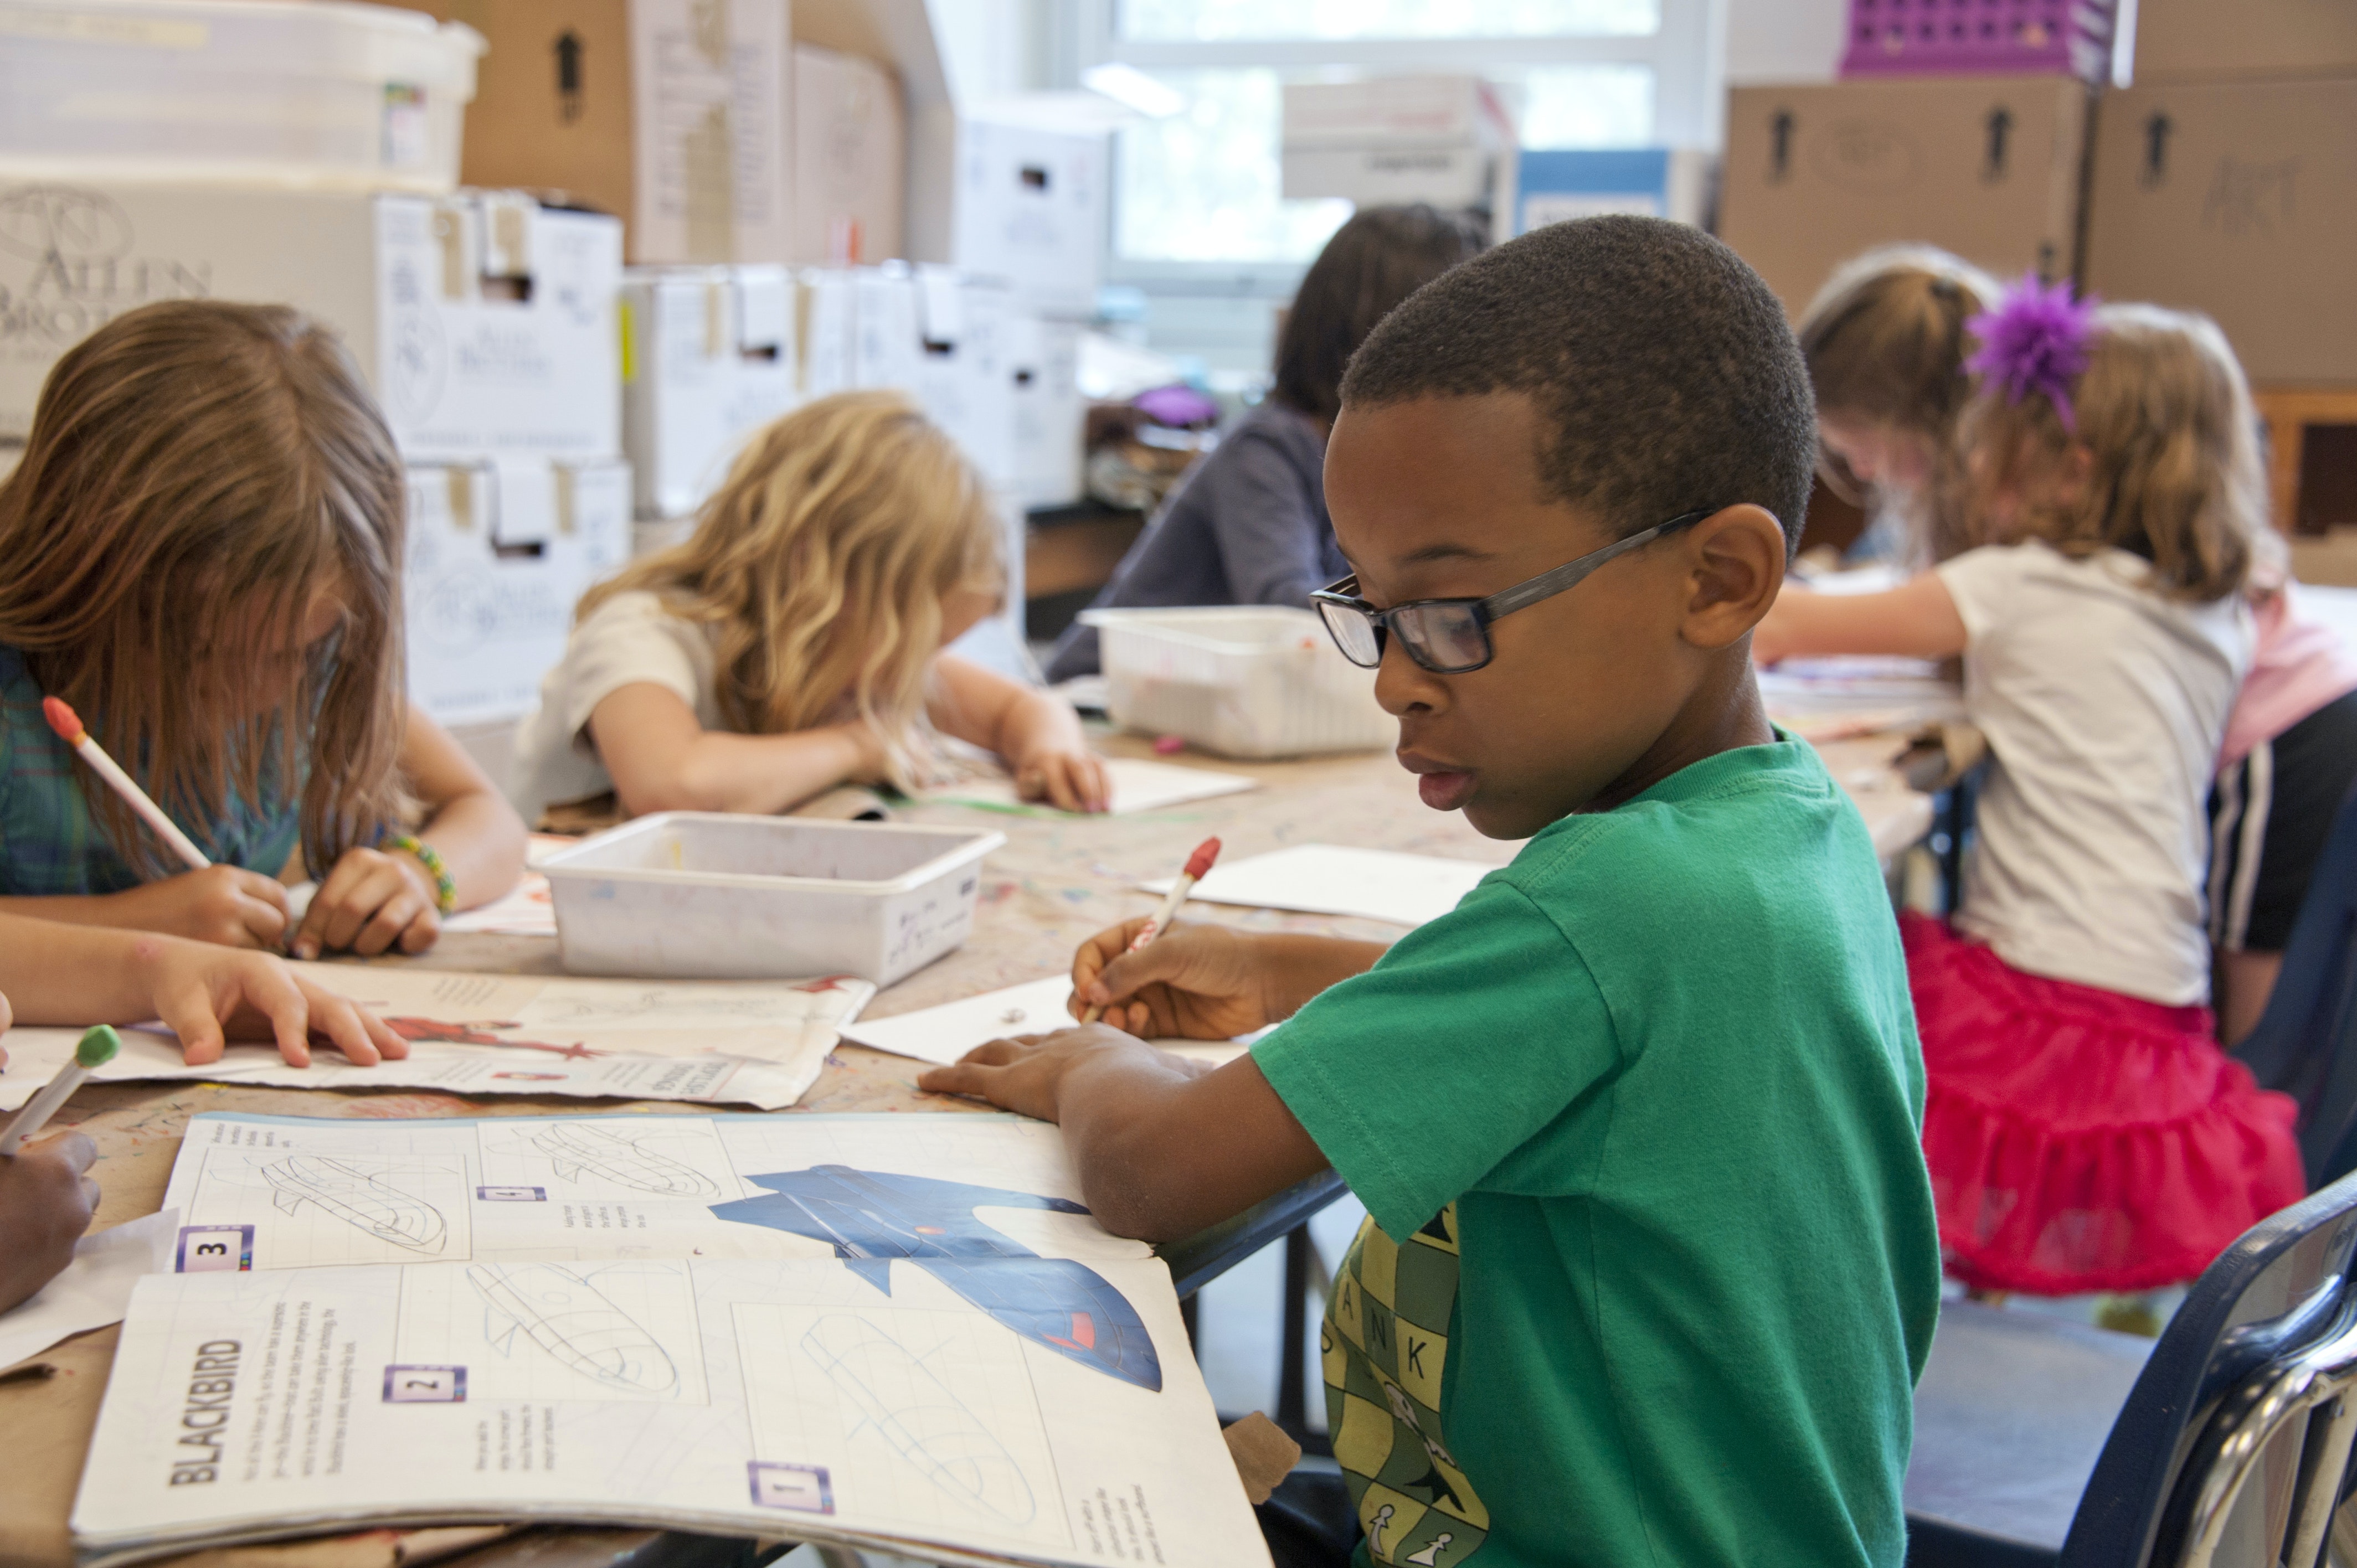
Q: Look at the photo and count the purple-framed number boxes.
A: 4